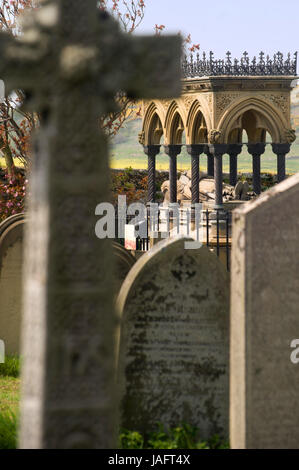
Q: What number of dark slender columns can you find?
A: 8